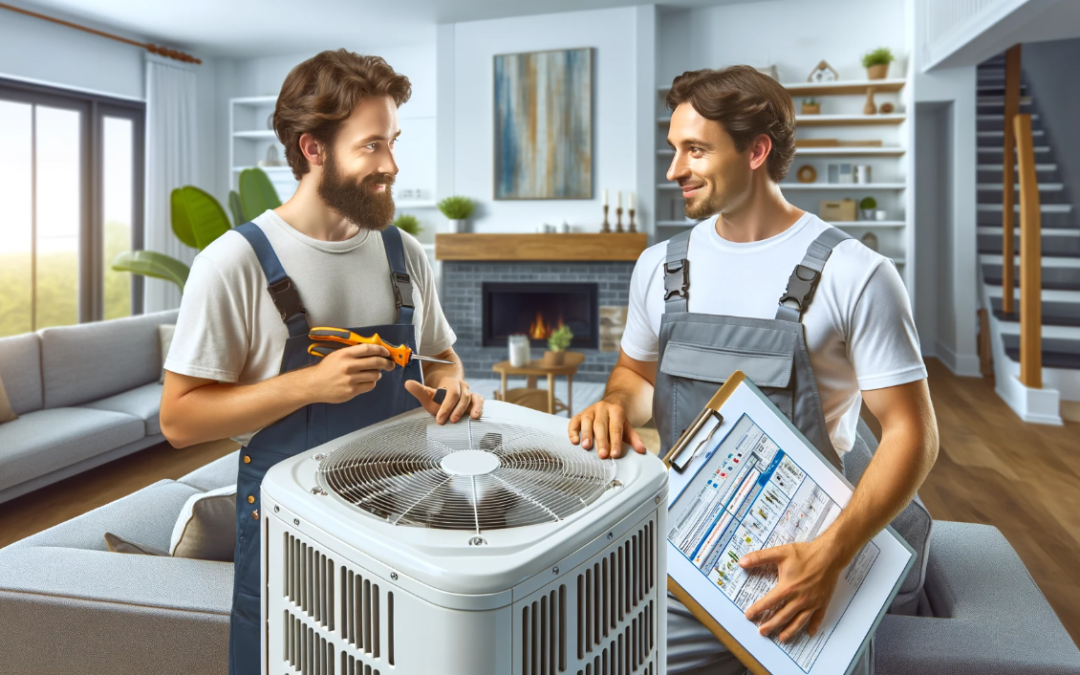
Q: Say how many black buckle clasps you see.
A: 4